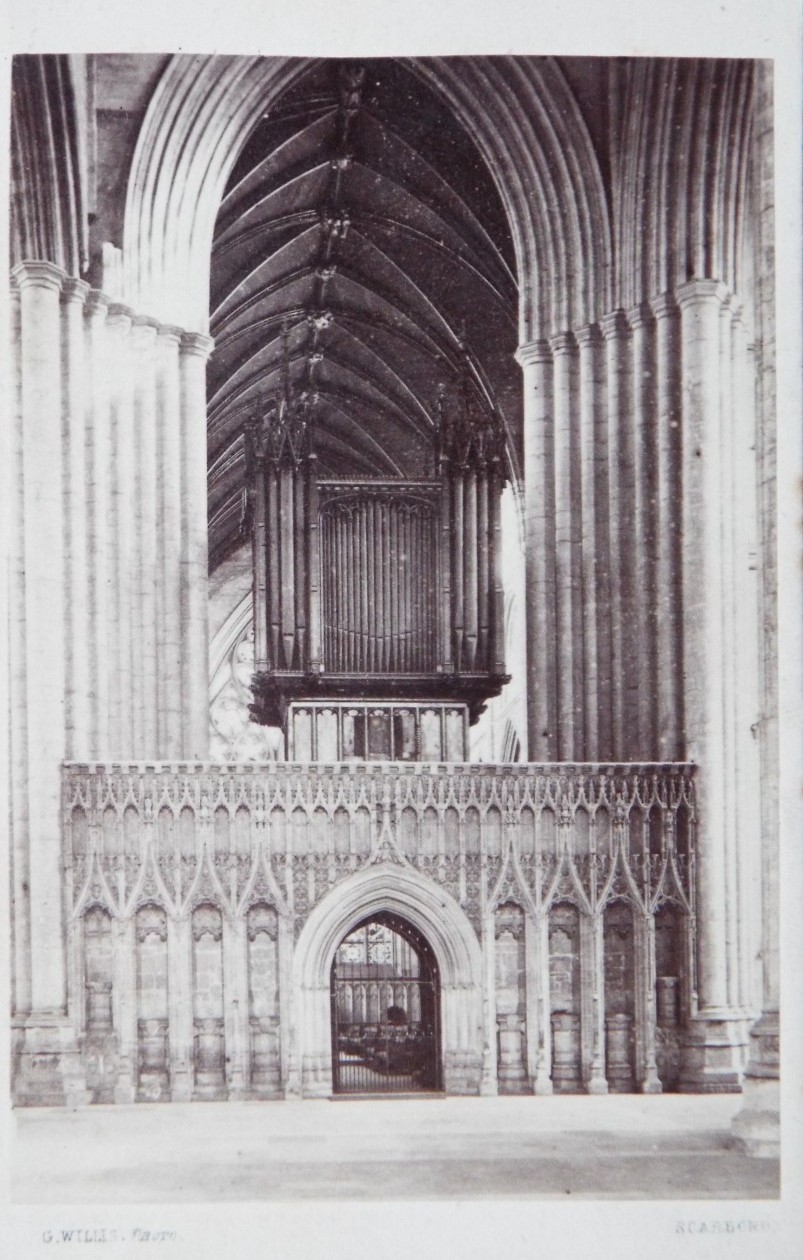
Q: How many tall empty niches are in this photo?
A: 8